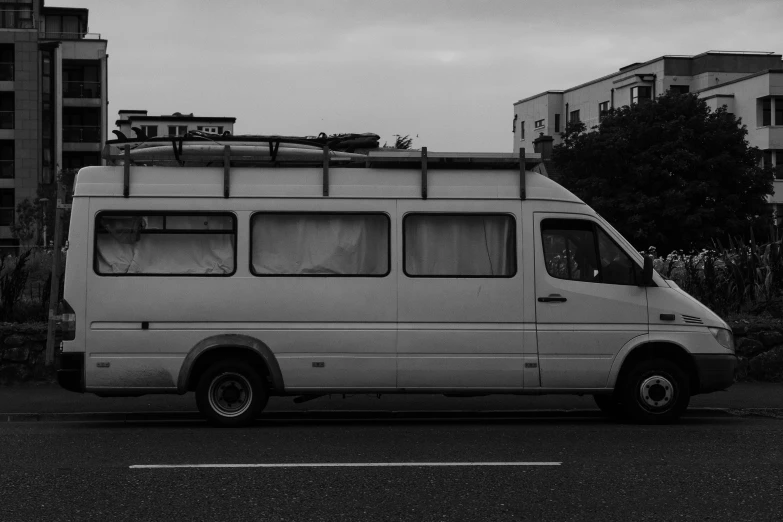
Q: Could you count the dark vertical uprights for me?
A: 5